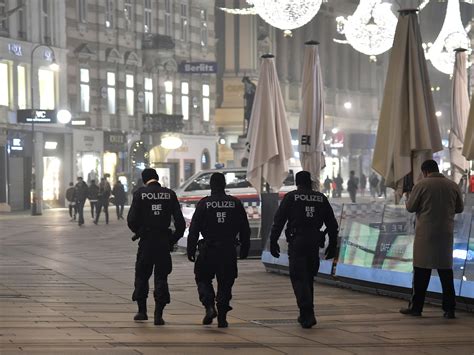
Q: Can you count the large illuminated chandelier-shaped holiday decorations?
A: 3